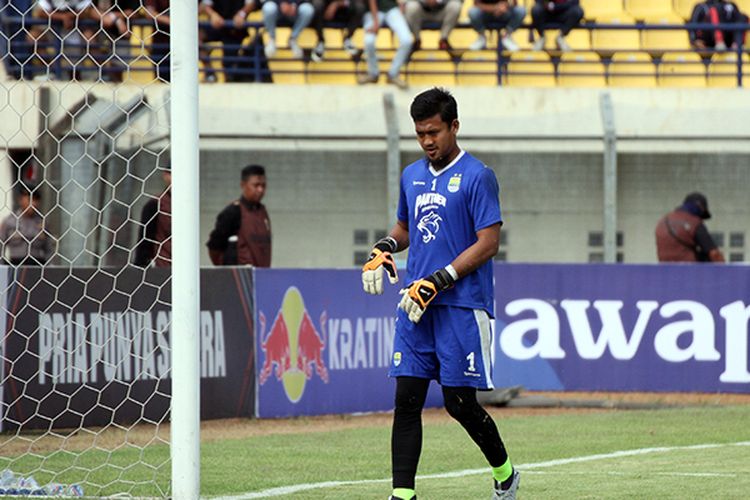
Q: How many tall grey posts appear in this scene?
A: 2